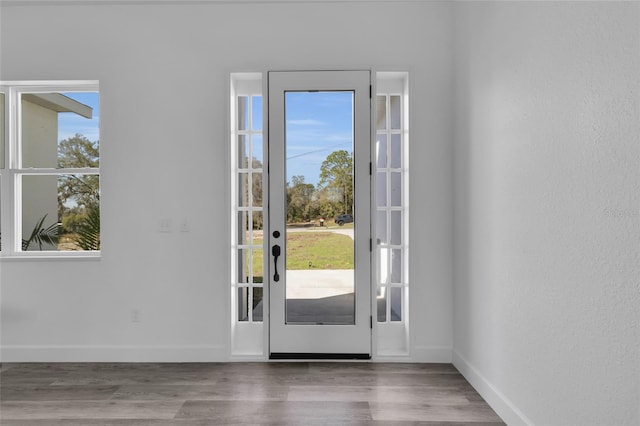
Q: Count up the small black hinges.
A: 4